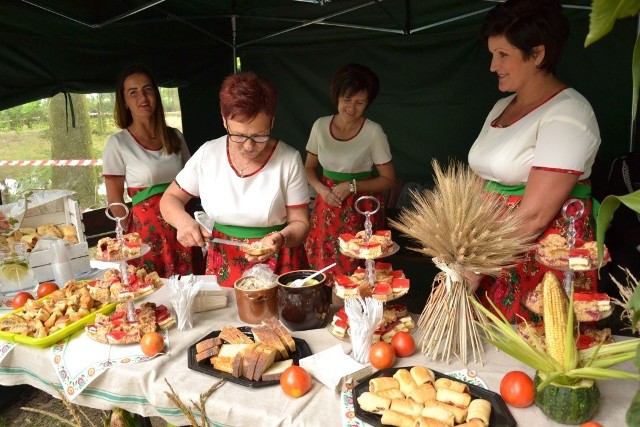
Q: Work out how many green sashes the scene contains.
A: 4